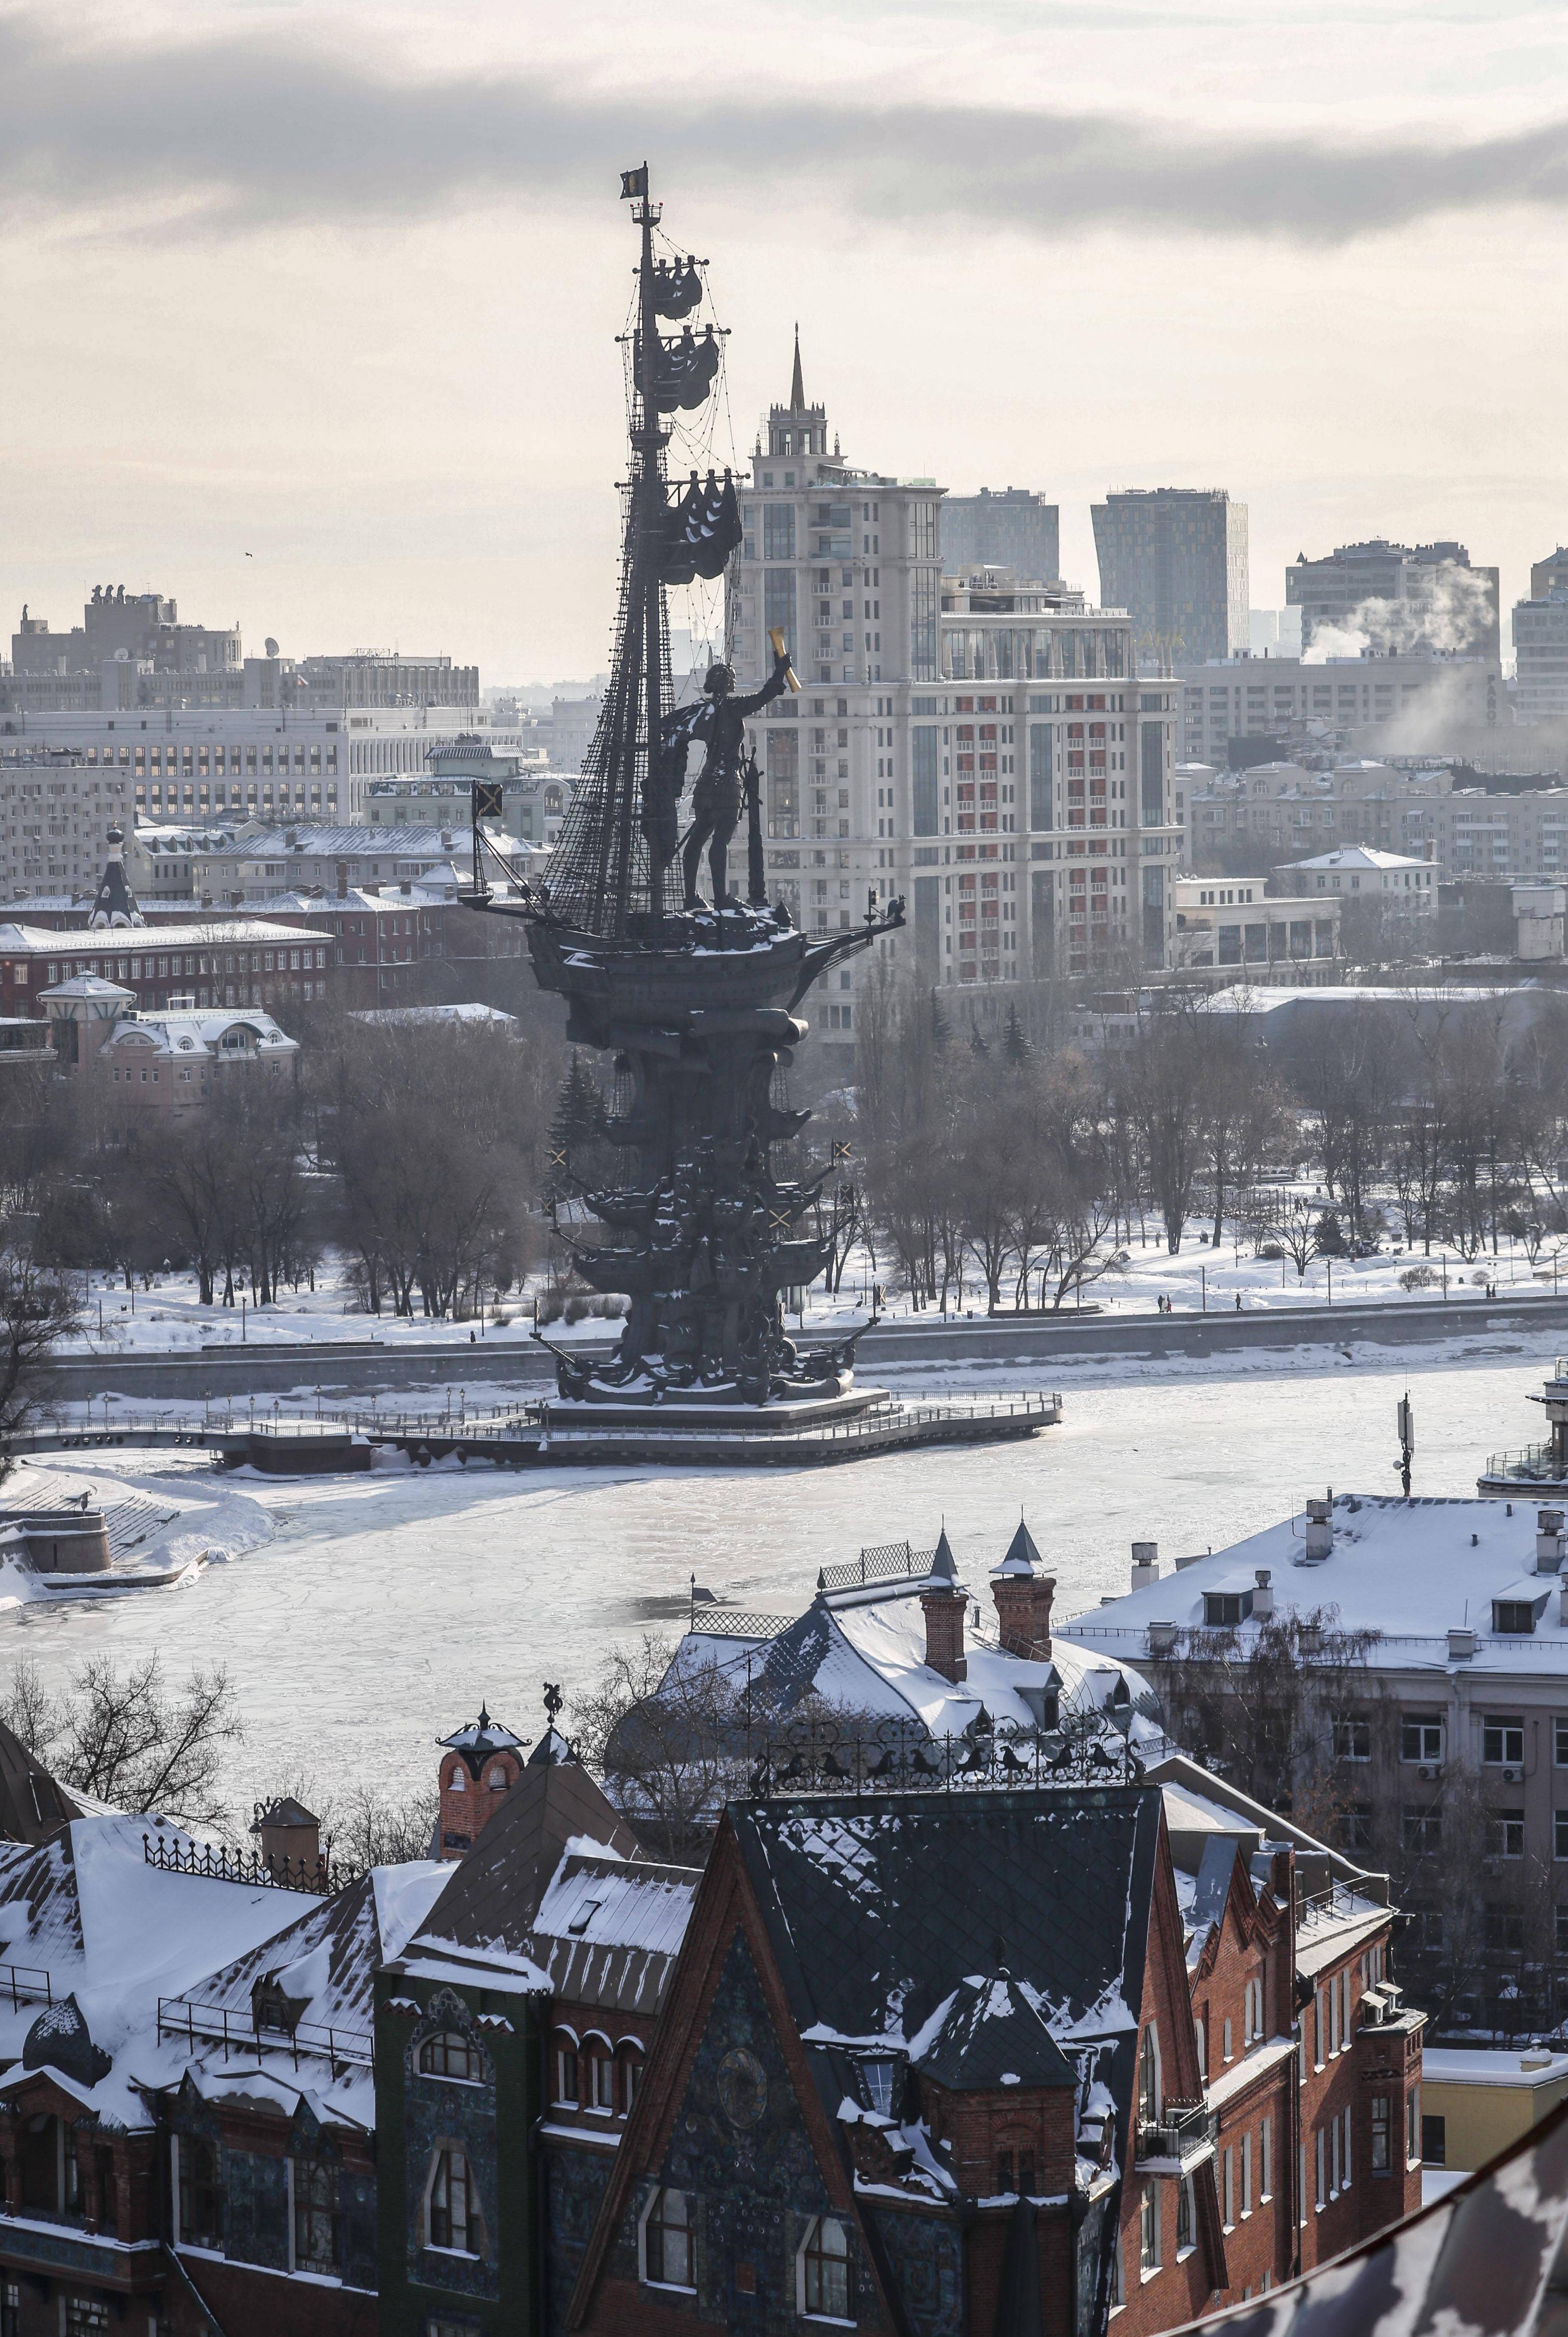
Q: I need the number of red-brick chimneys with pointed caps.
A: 2